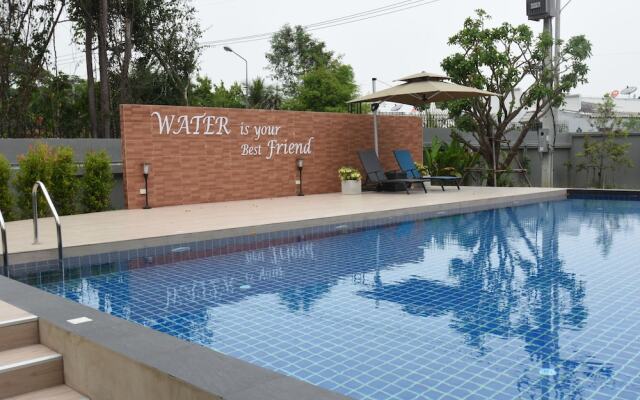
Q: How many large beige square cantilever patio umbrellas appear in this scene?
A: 1